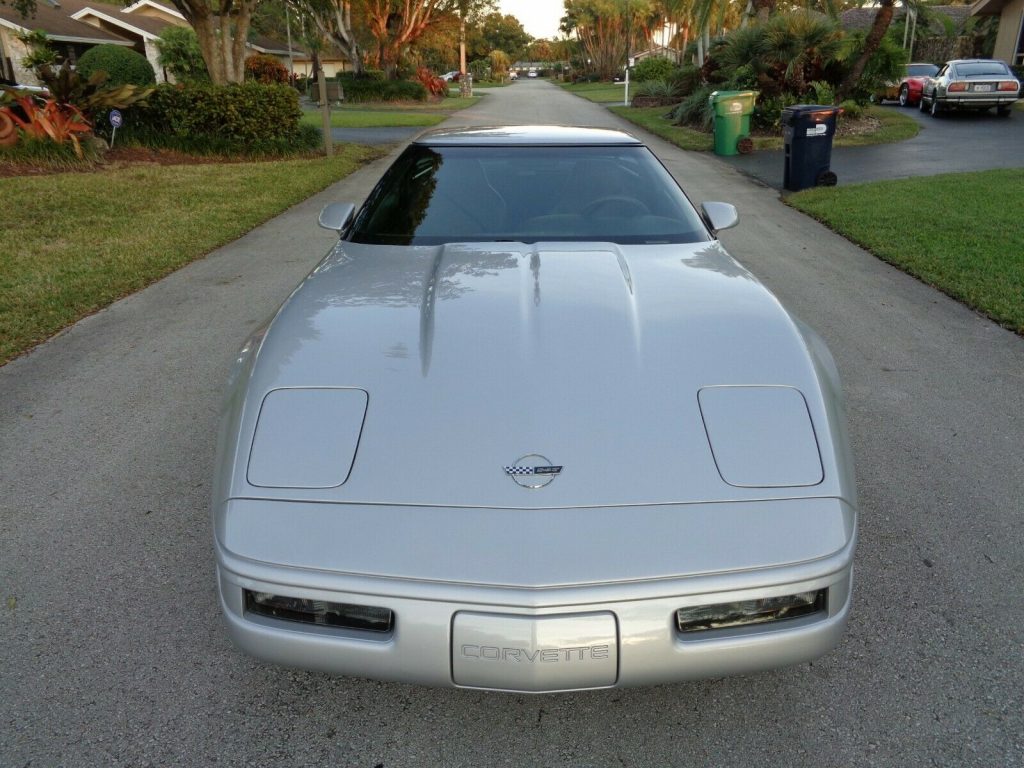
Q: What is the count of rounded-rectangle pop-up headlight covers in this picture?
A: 2